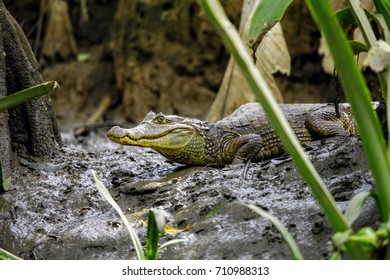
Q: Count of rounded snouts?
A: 1